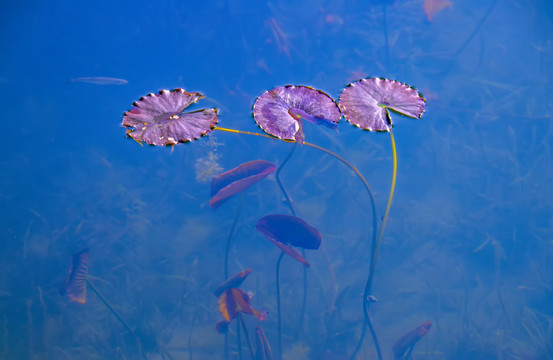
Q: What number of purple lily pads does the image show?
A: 3